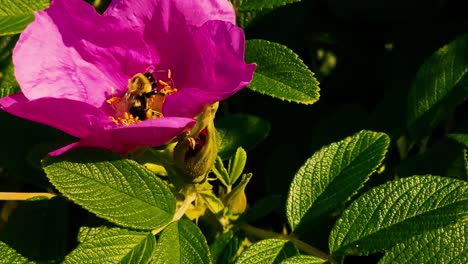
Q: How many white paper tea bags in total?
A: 0